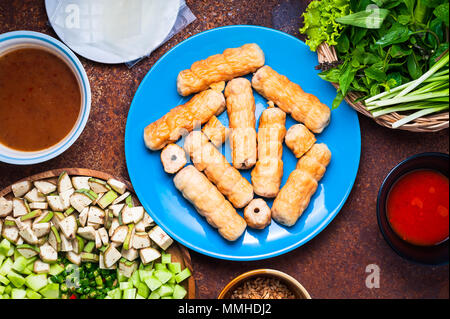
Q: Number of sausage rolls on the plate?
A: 8